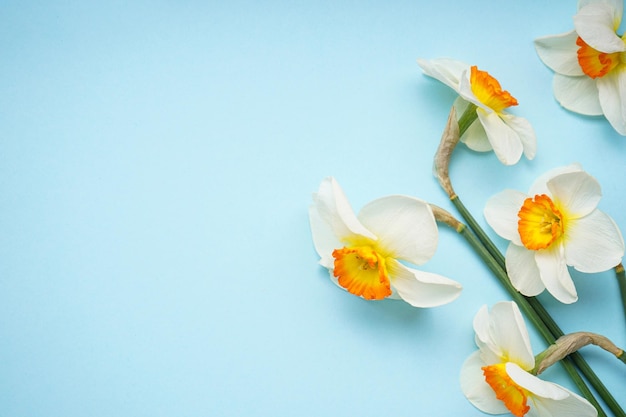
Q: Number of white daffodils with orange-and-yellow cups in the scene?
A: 5